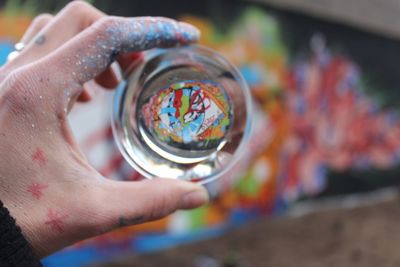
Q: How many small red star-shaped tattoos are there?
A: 3